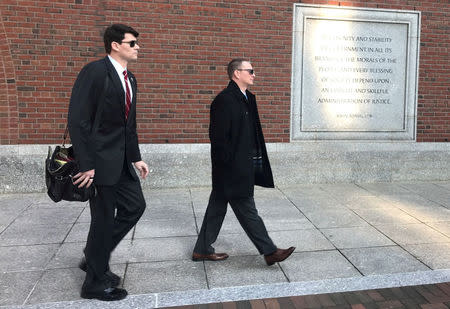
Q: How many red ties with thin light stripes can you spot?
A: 1